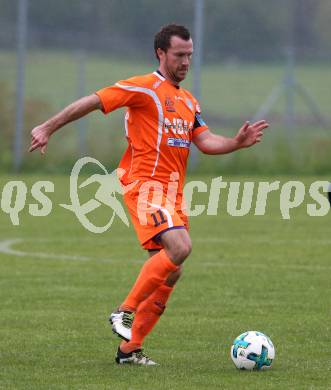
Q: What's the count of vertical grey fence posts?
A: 4